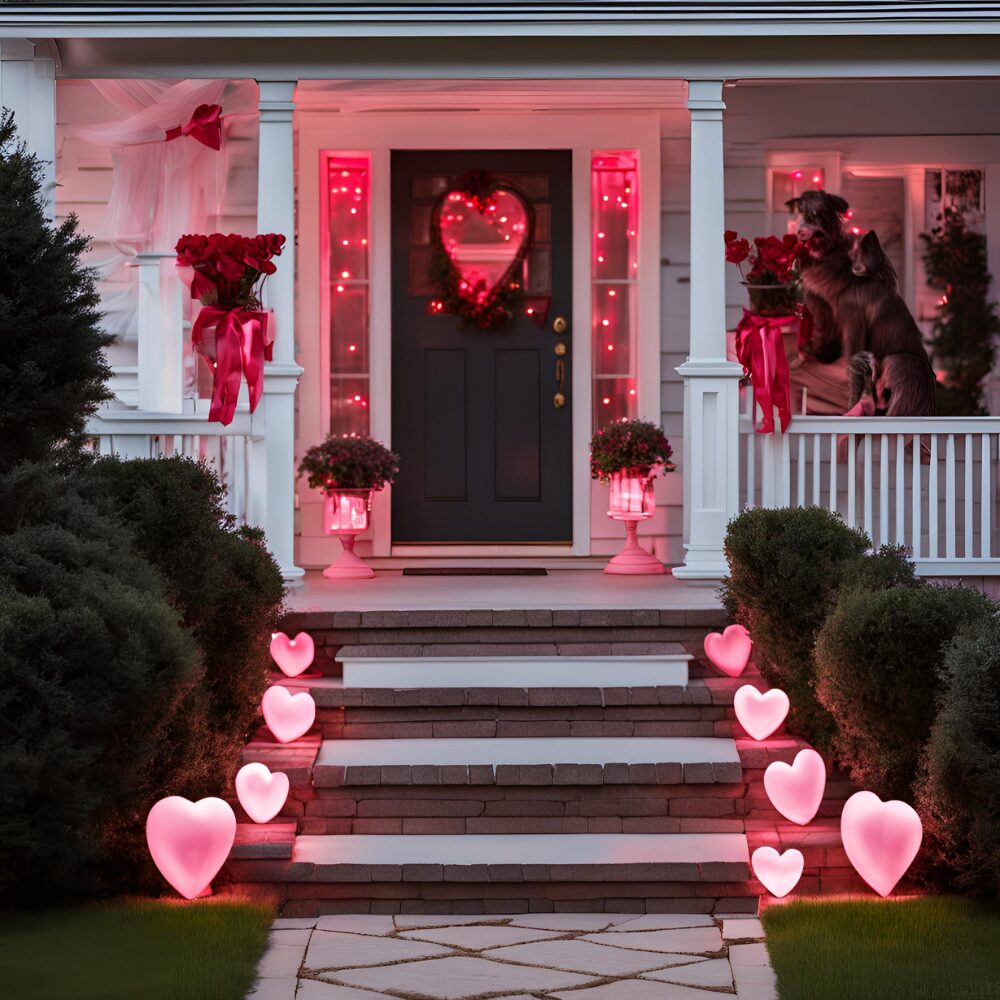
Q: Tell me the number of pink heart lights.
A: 9